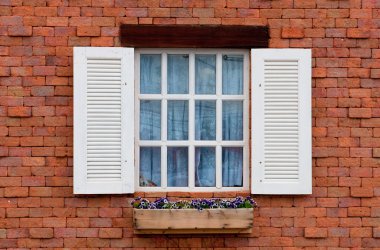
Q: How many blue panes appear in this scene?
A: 12